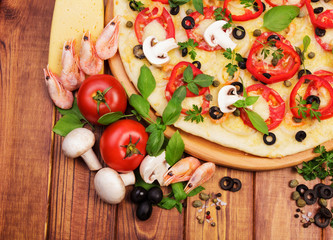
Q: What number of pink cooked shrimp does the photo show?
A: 6